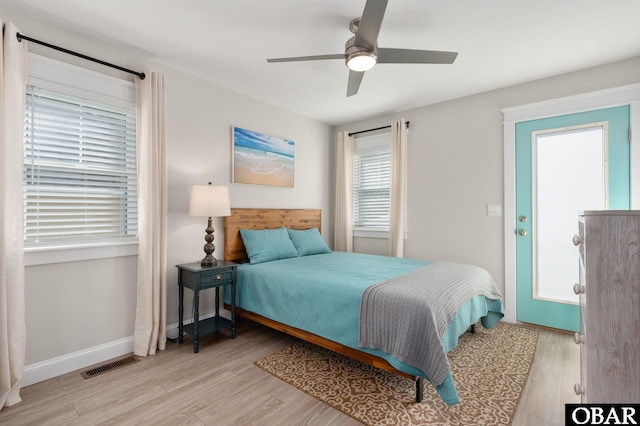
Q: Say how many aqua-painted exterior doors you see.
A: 1